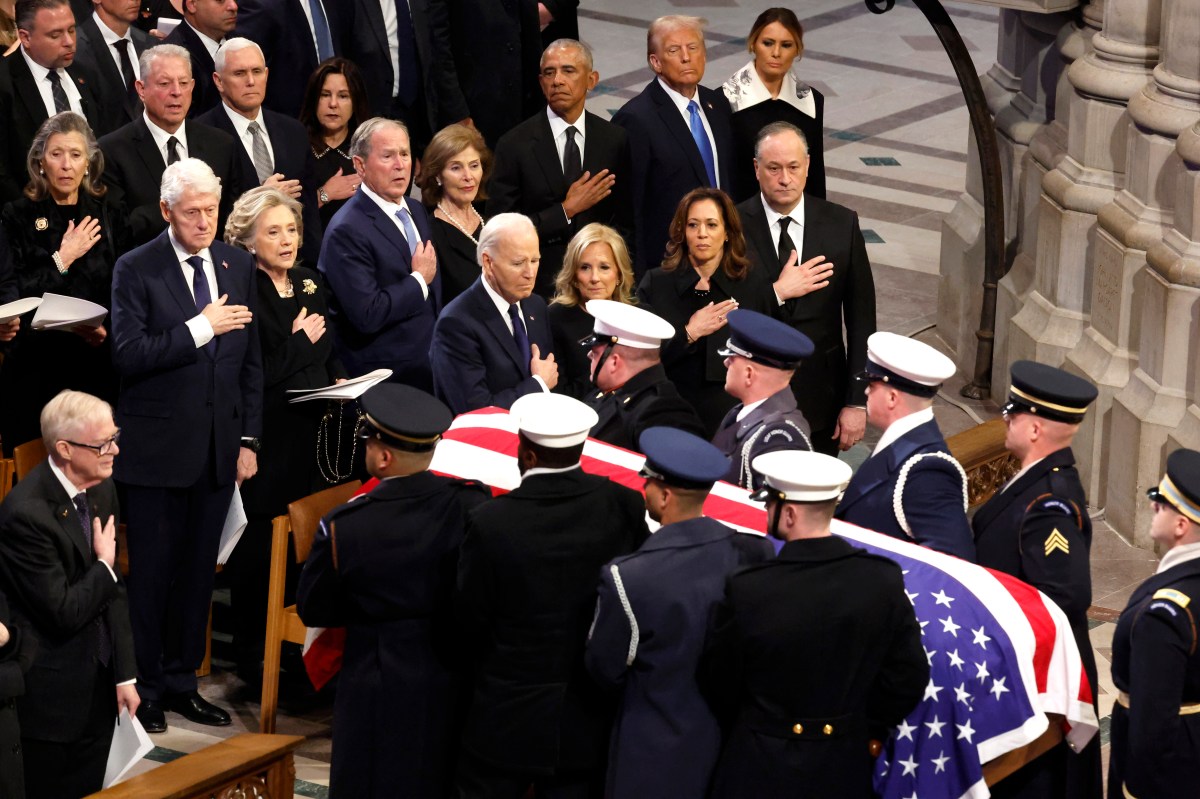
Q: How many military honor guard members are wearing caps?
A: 9